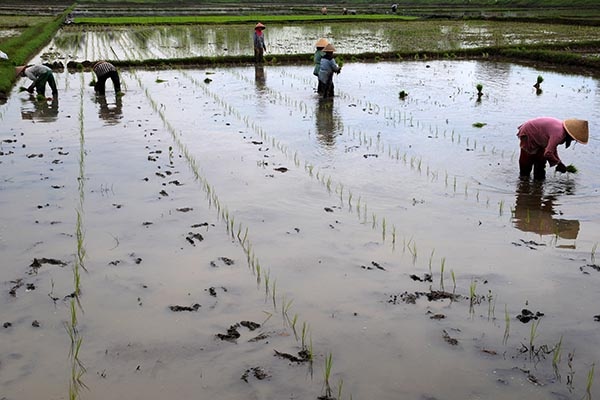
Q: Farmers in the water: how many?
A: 6